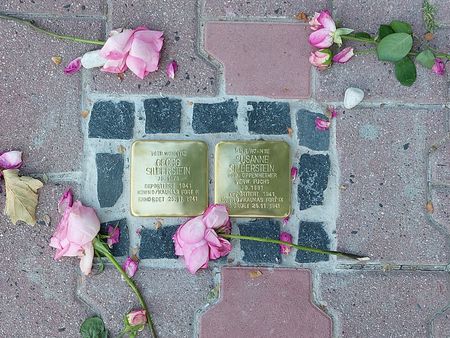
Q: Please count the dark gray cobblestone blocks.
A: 11